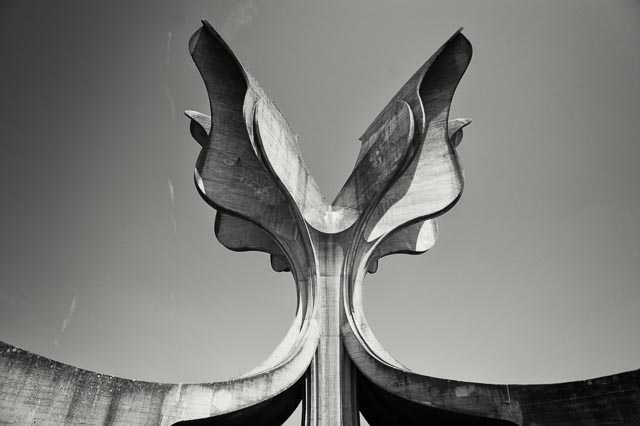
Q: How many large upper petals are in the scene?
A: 2